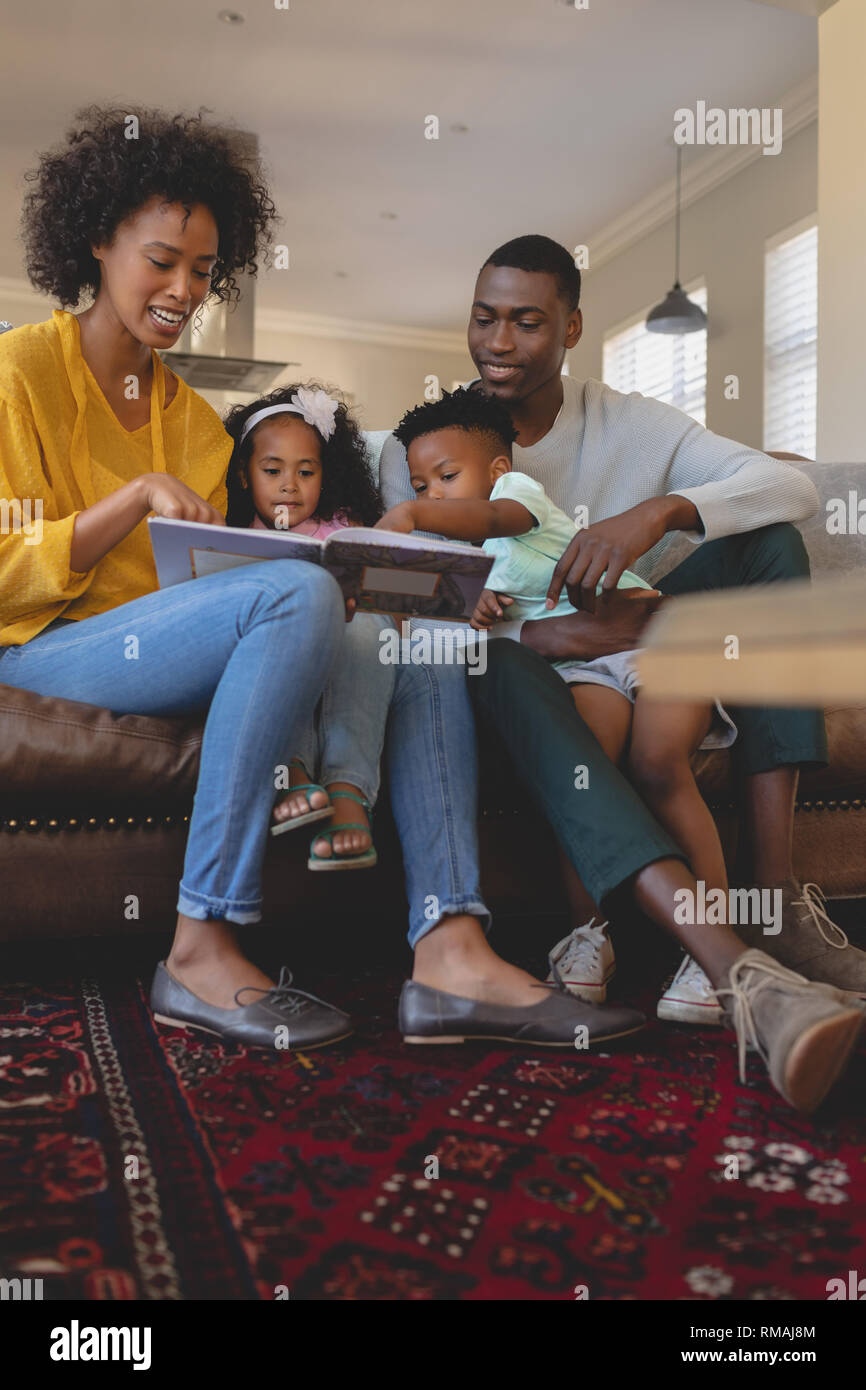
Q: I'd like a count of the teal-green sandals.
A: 2